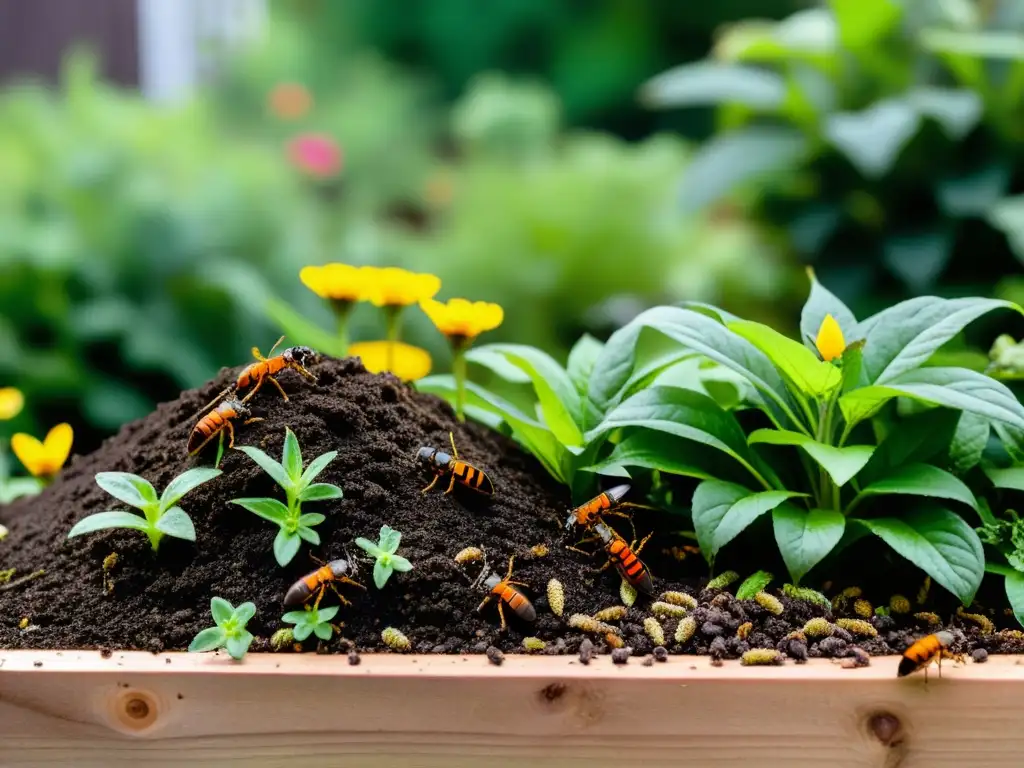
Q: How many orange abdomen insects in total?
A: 8